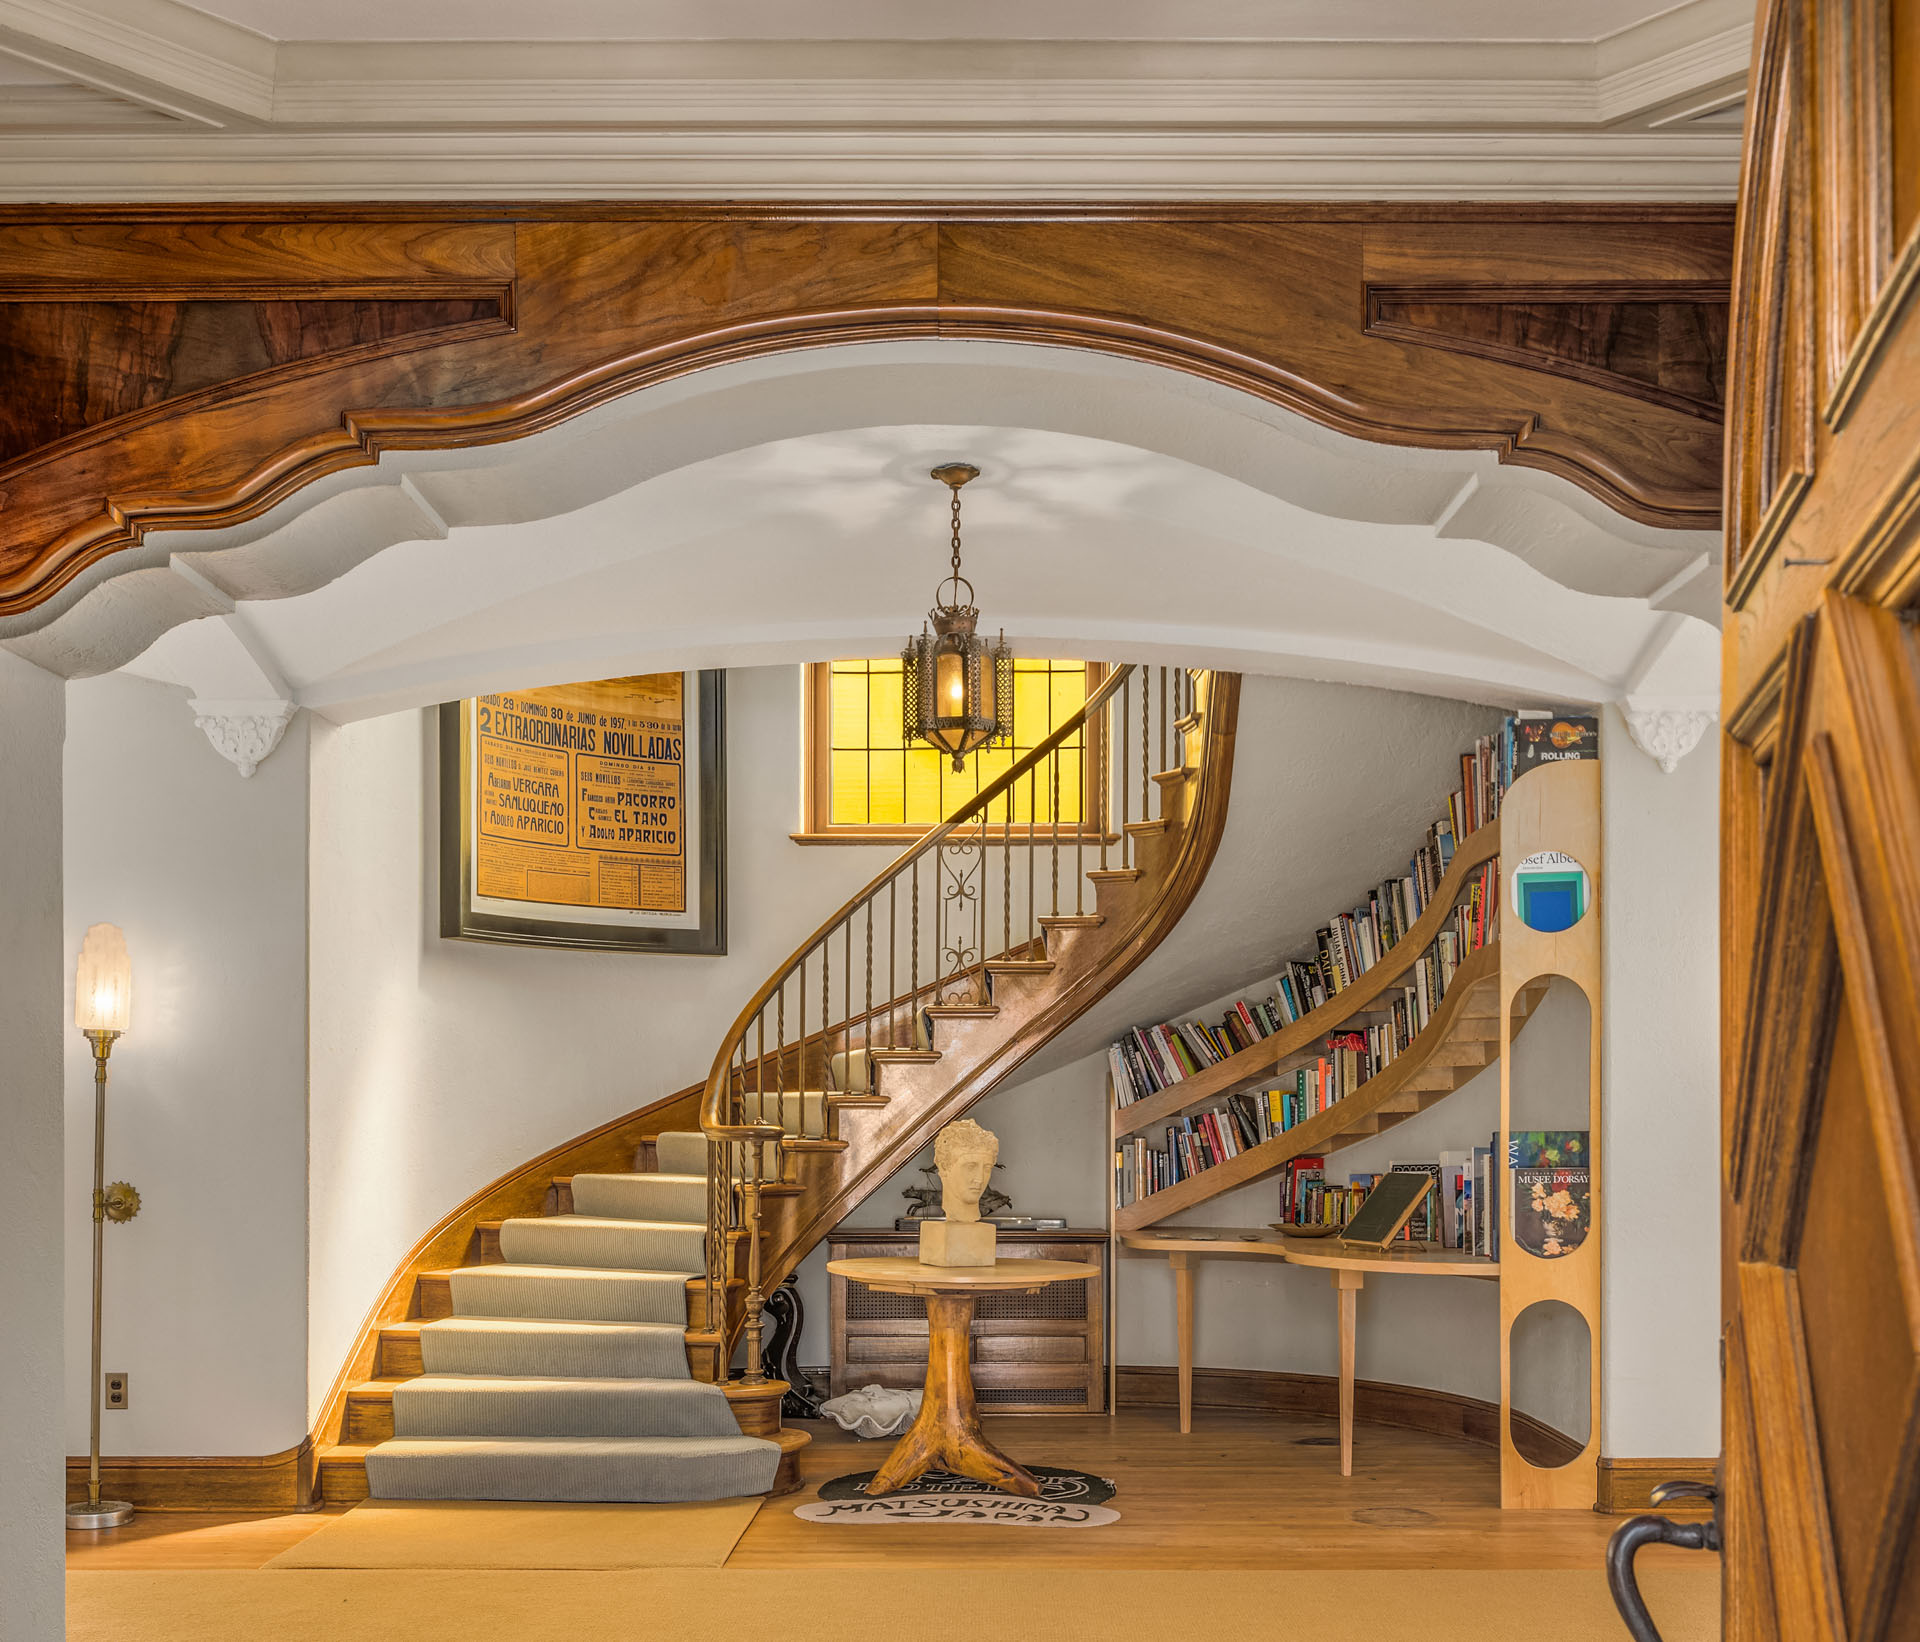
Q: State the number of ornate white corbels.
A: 2